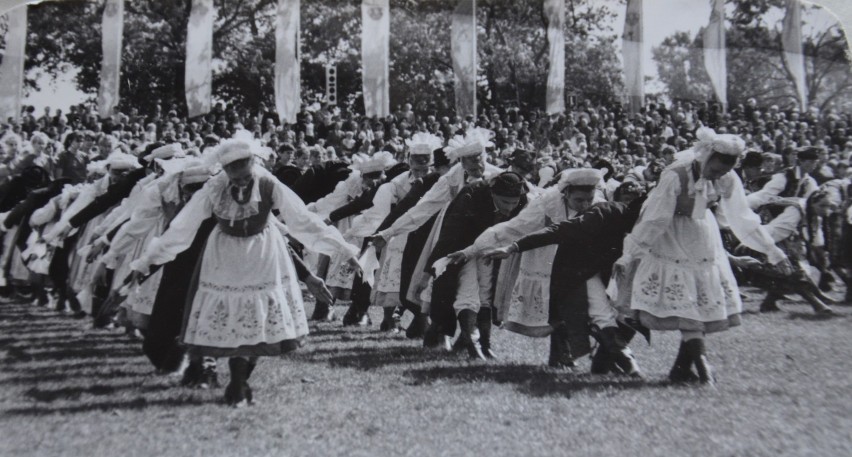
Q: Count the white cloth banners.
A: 10